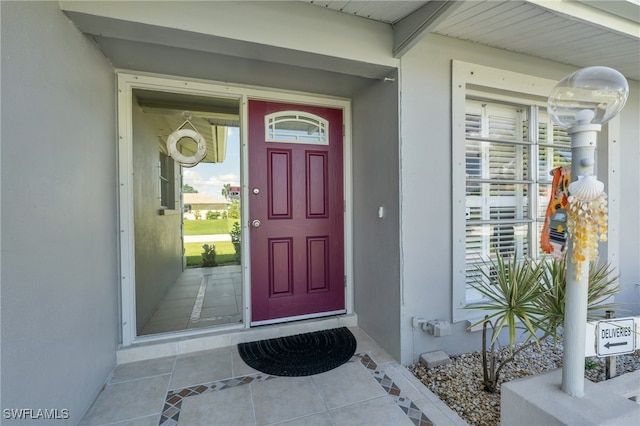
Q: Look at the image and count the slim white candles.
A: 0